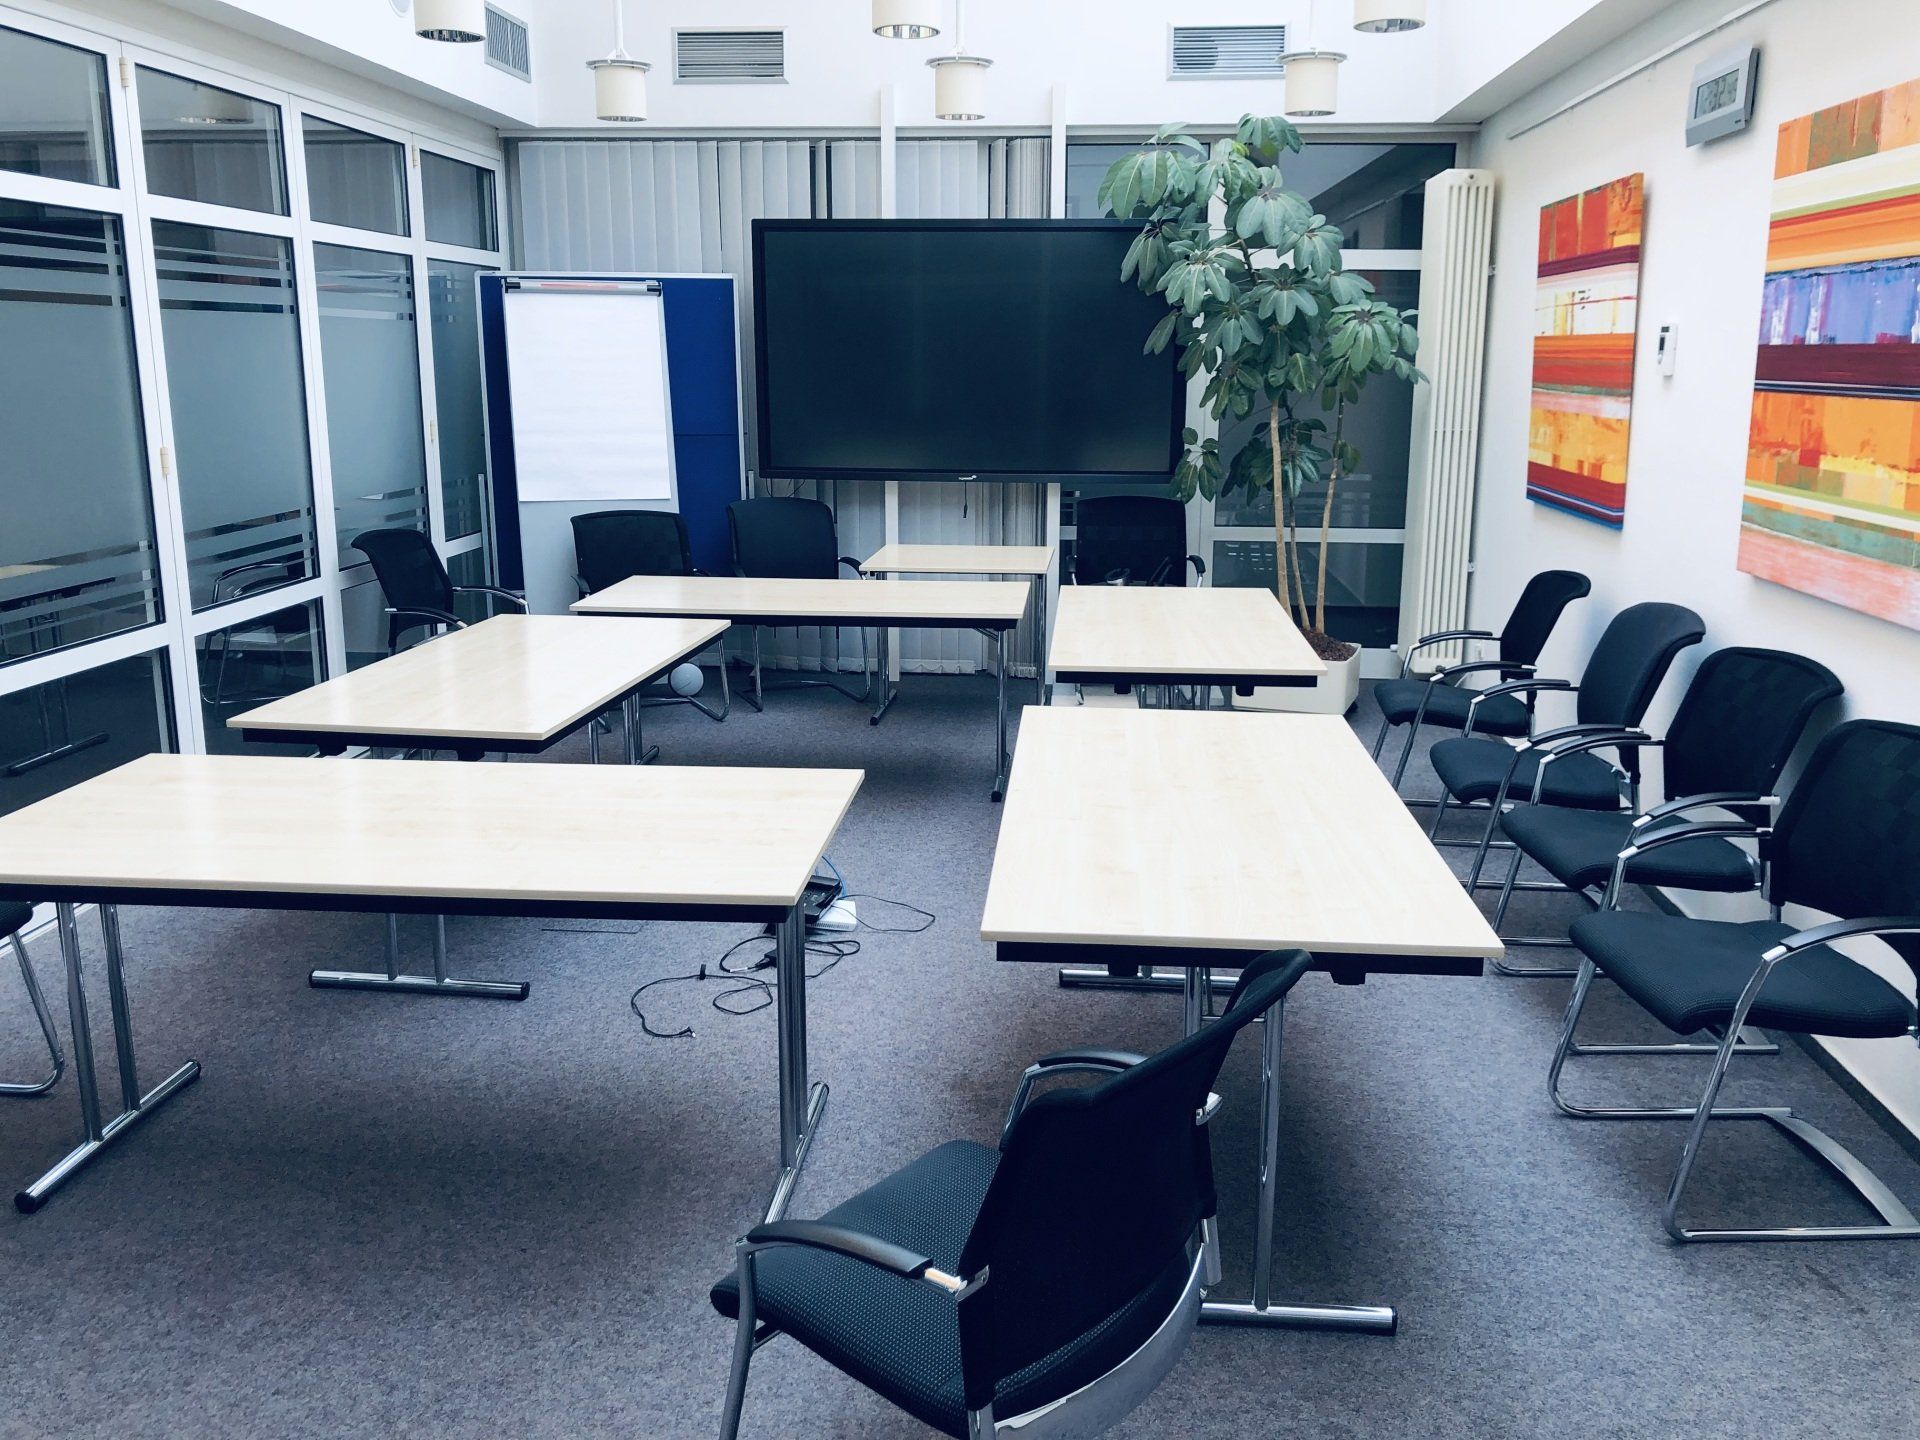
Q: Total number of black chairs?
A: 10